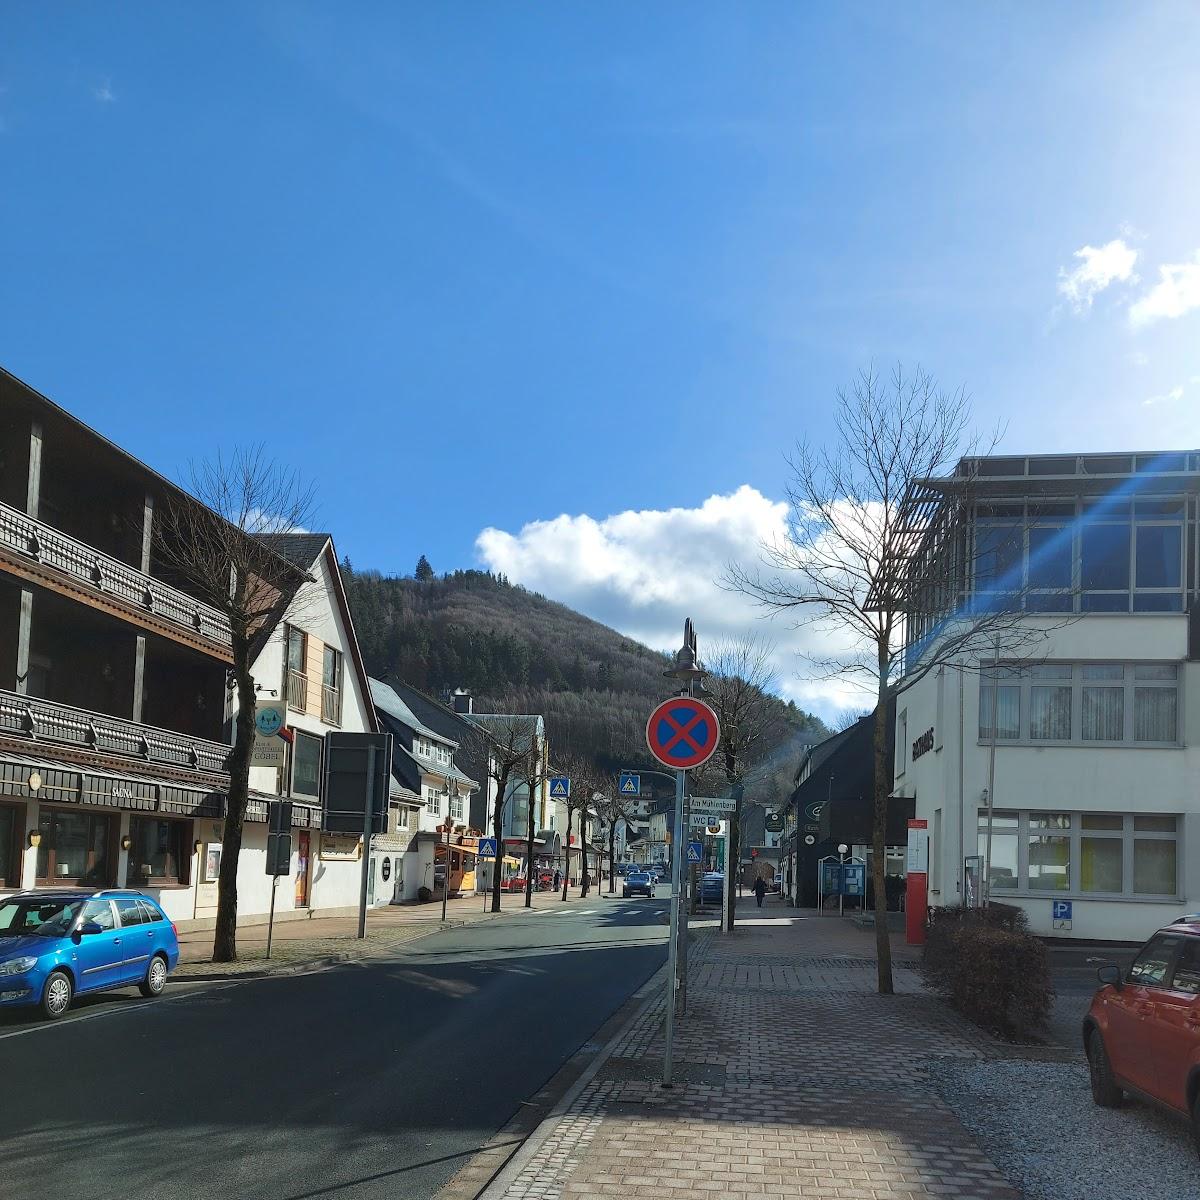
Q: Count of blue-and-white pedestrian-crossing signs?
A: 4